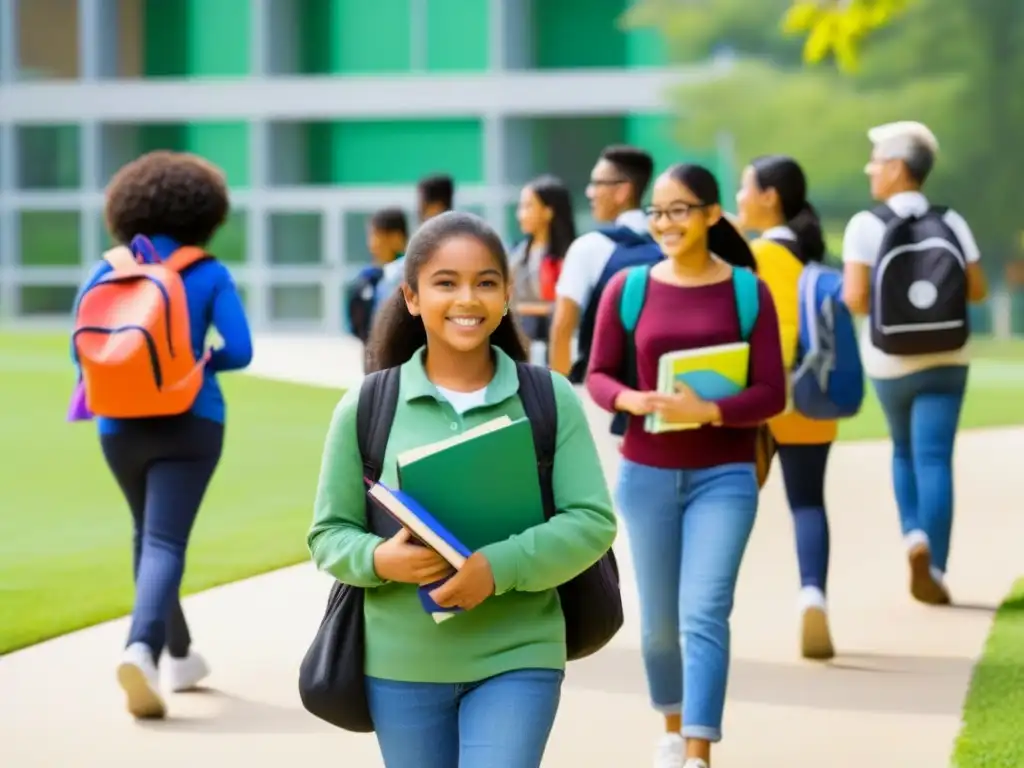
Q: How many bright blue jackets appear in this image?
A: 1